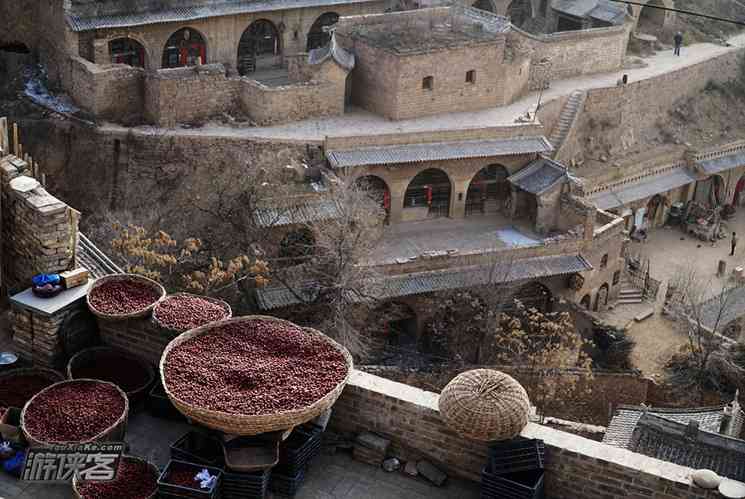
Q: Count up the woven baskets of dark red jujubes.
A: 7